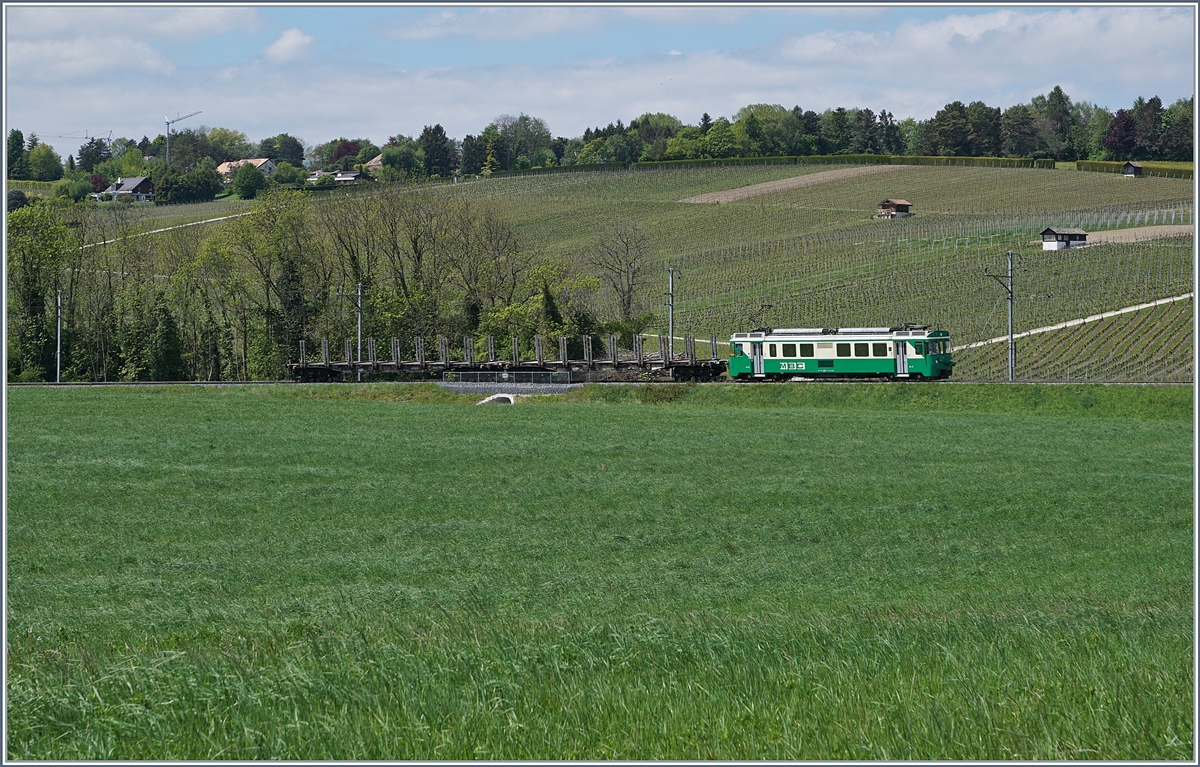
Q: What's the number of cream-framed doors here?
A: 2